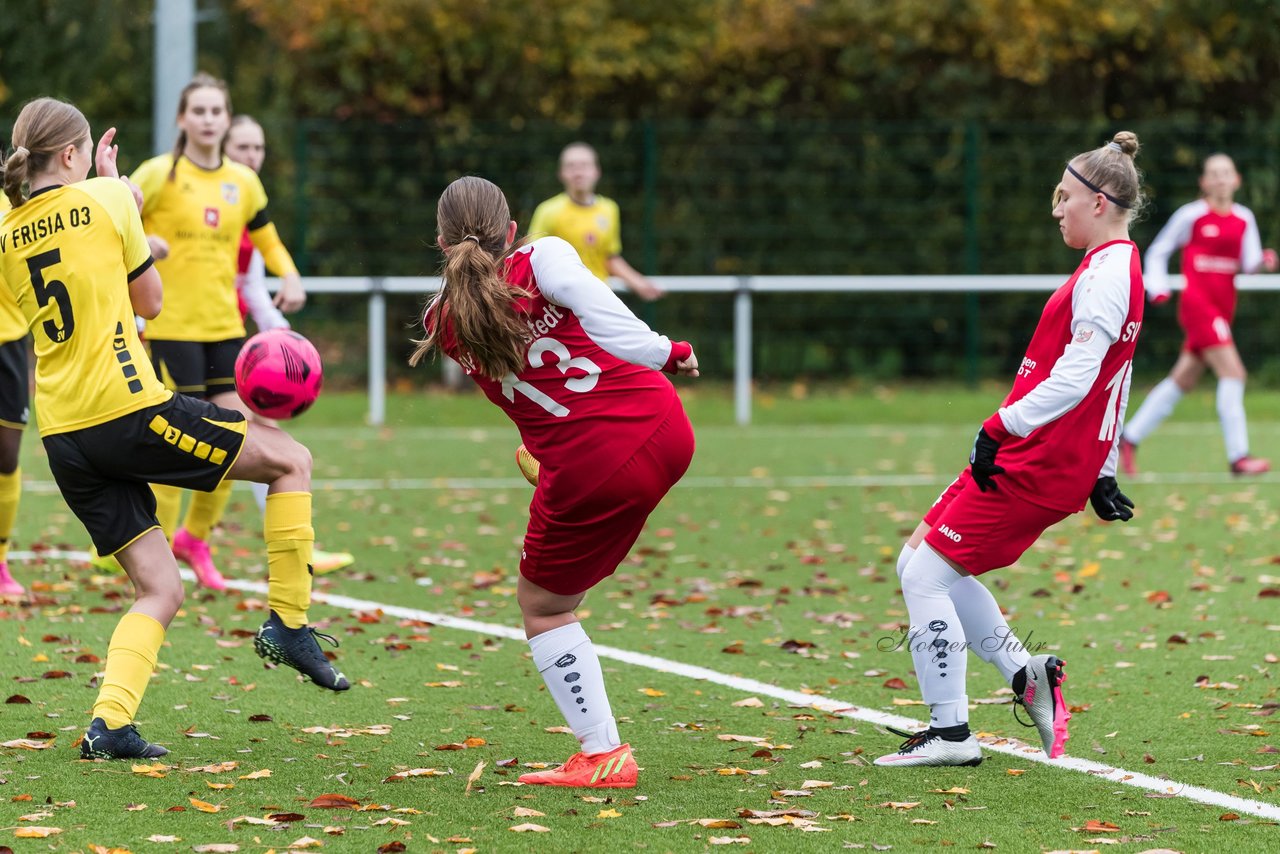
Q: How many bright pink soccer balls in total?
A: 1